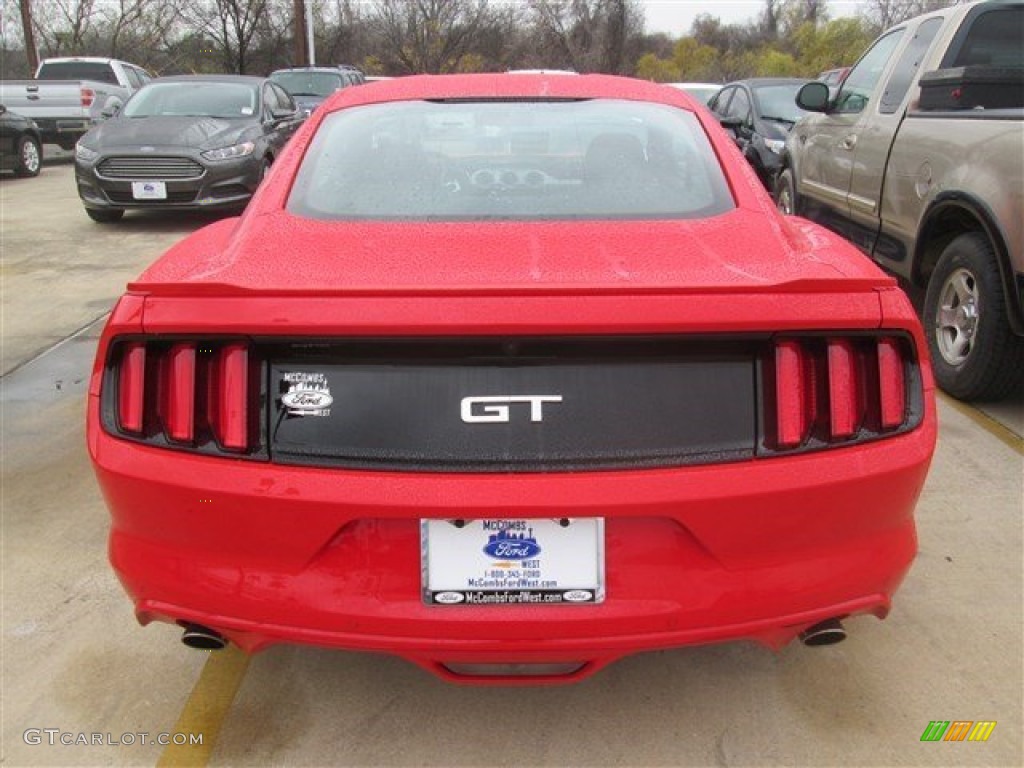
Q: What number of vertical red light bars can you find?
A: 6